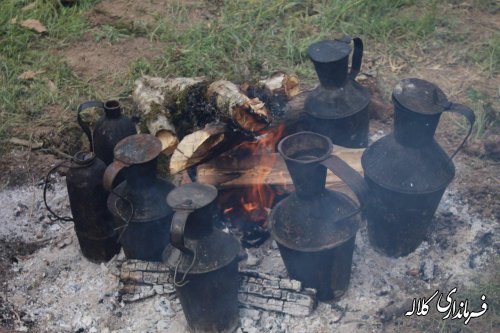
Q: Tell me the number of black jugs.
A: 7